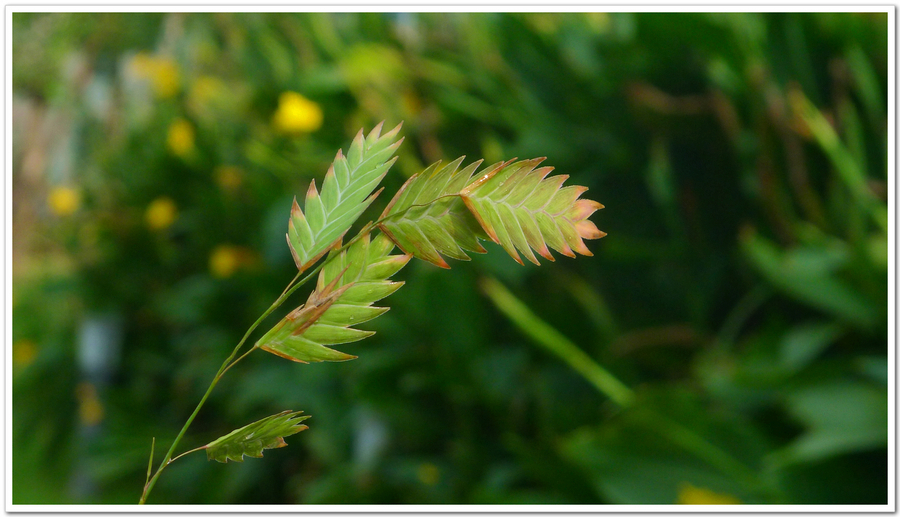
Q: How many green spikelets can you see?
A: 5